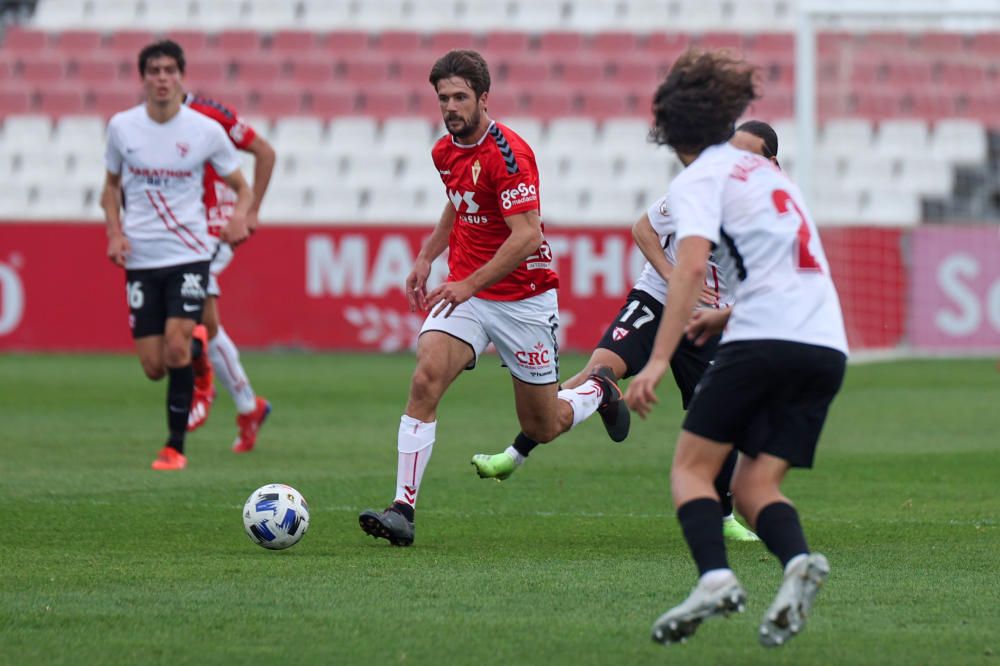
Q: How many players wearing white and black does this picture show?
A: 3